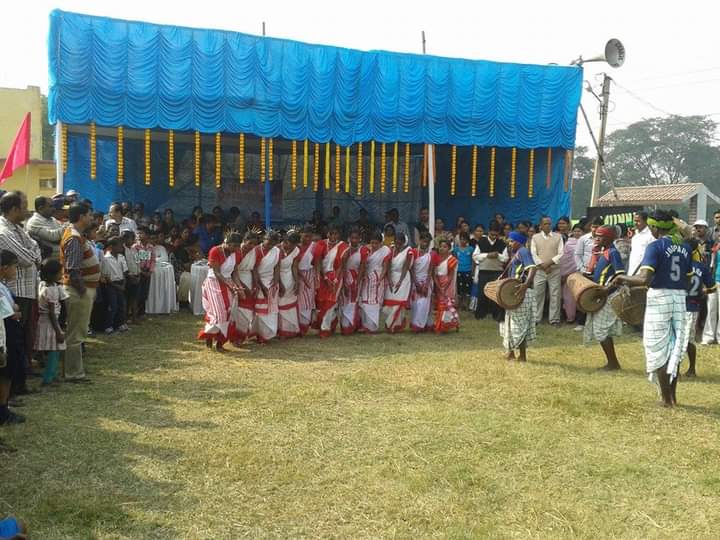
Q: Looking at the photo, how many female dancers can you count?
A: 11